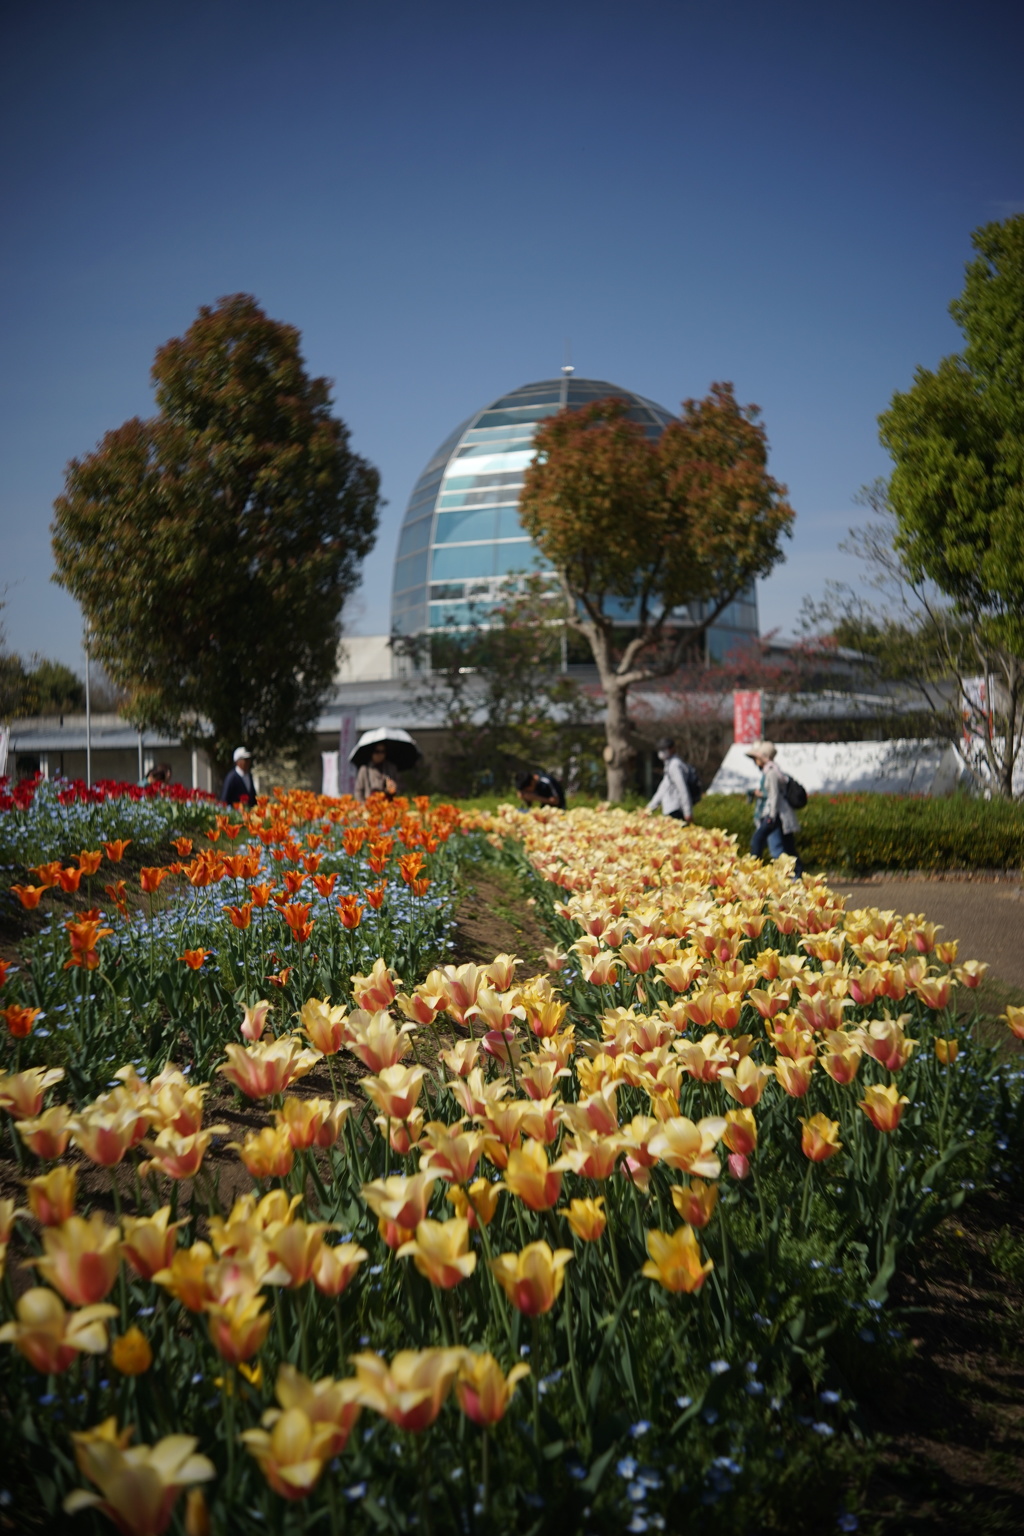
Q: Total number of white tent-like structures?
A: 2